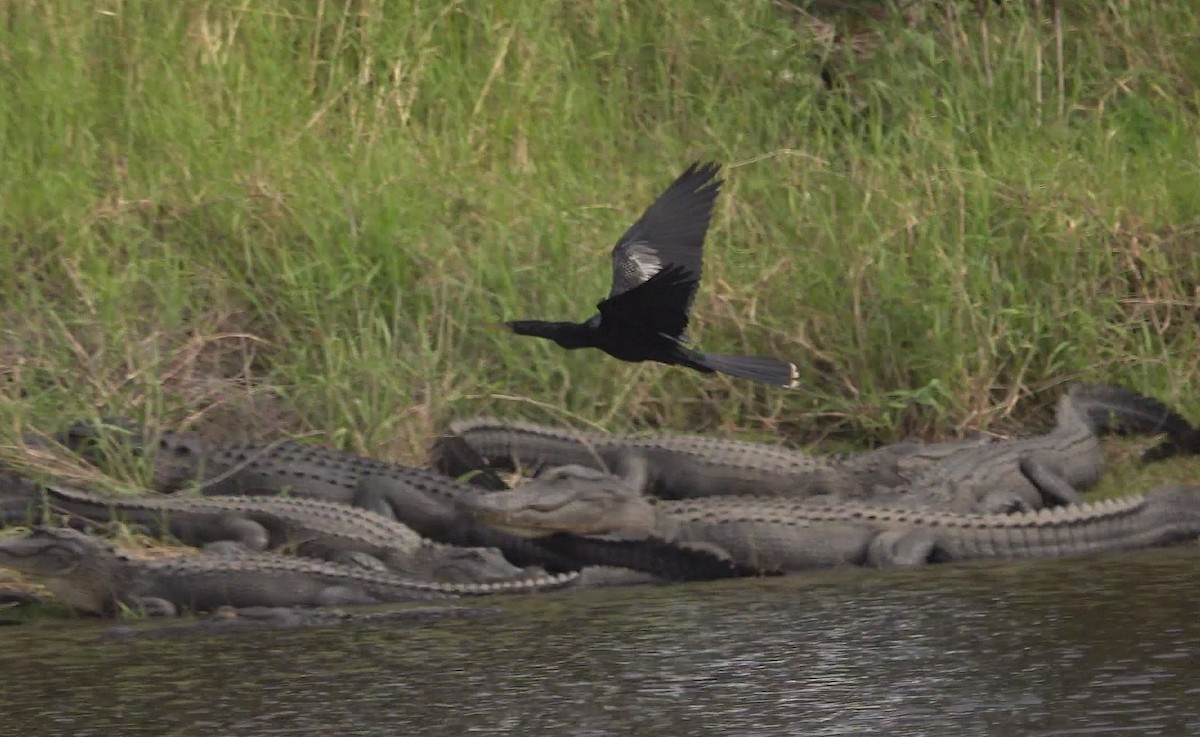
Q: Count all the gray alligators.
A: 6